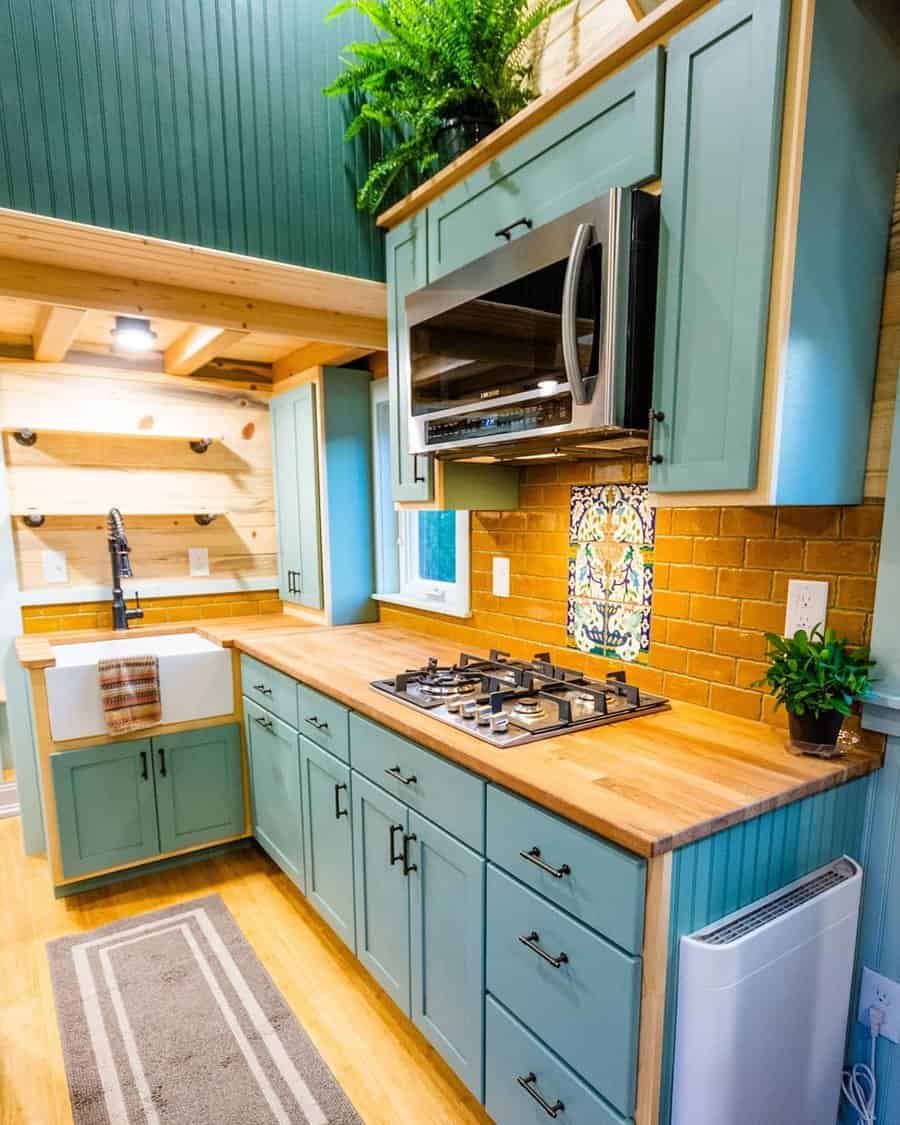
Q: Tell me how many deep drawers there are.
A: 2